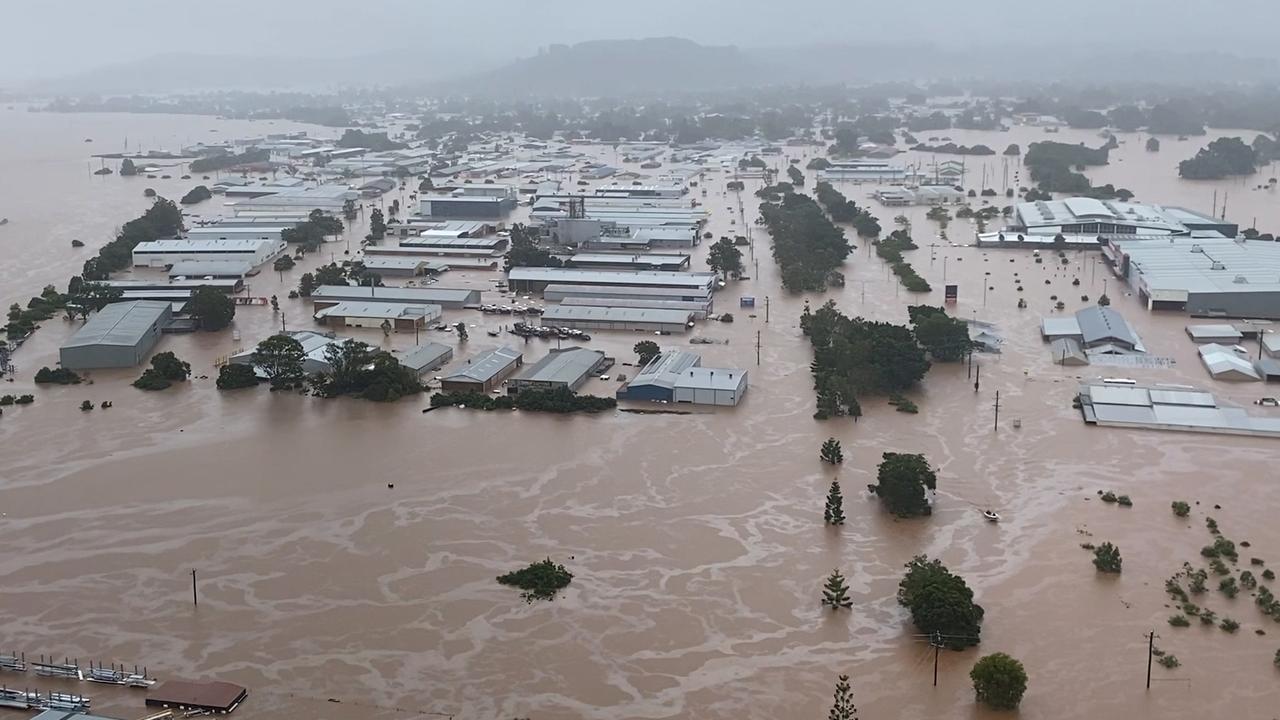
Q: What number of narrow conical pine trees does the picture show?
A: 4